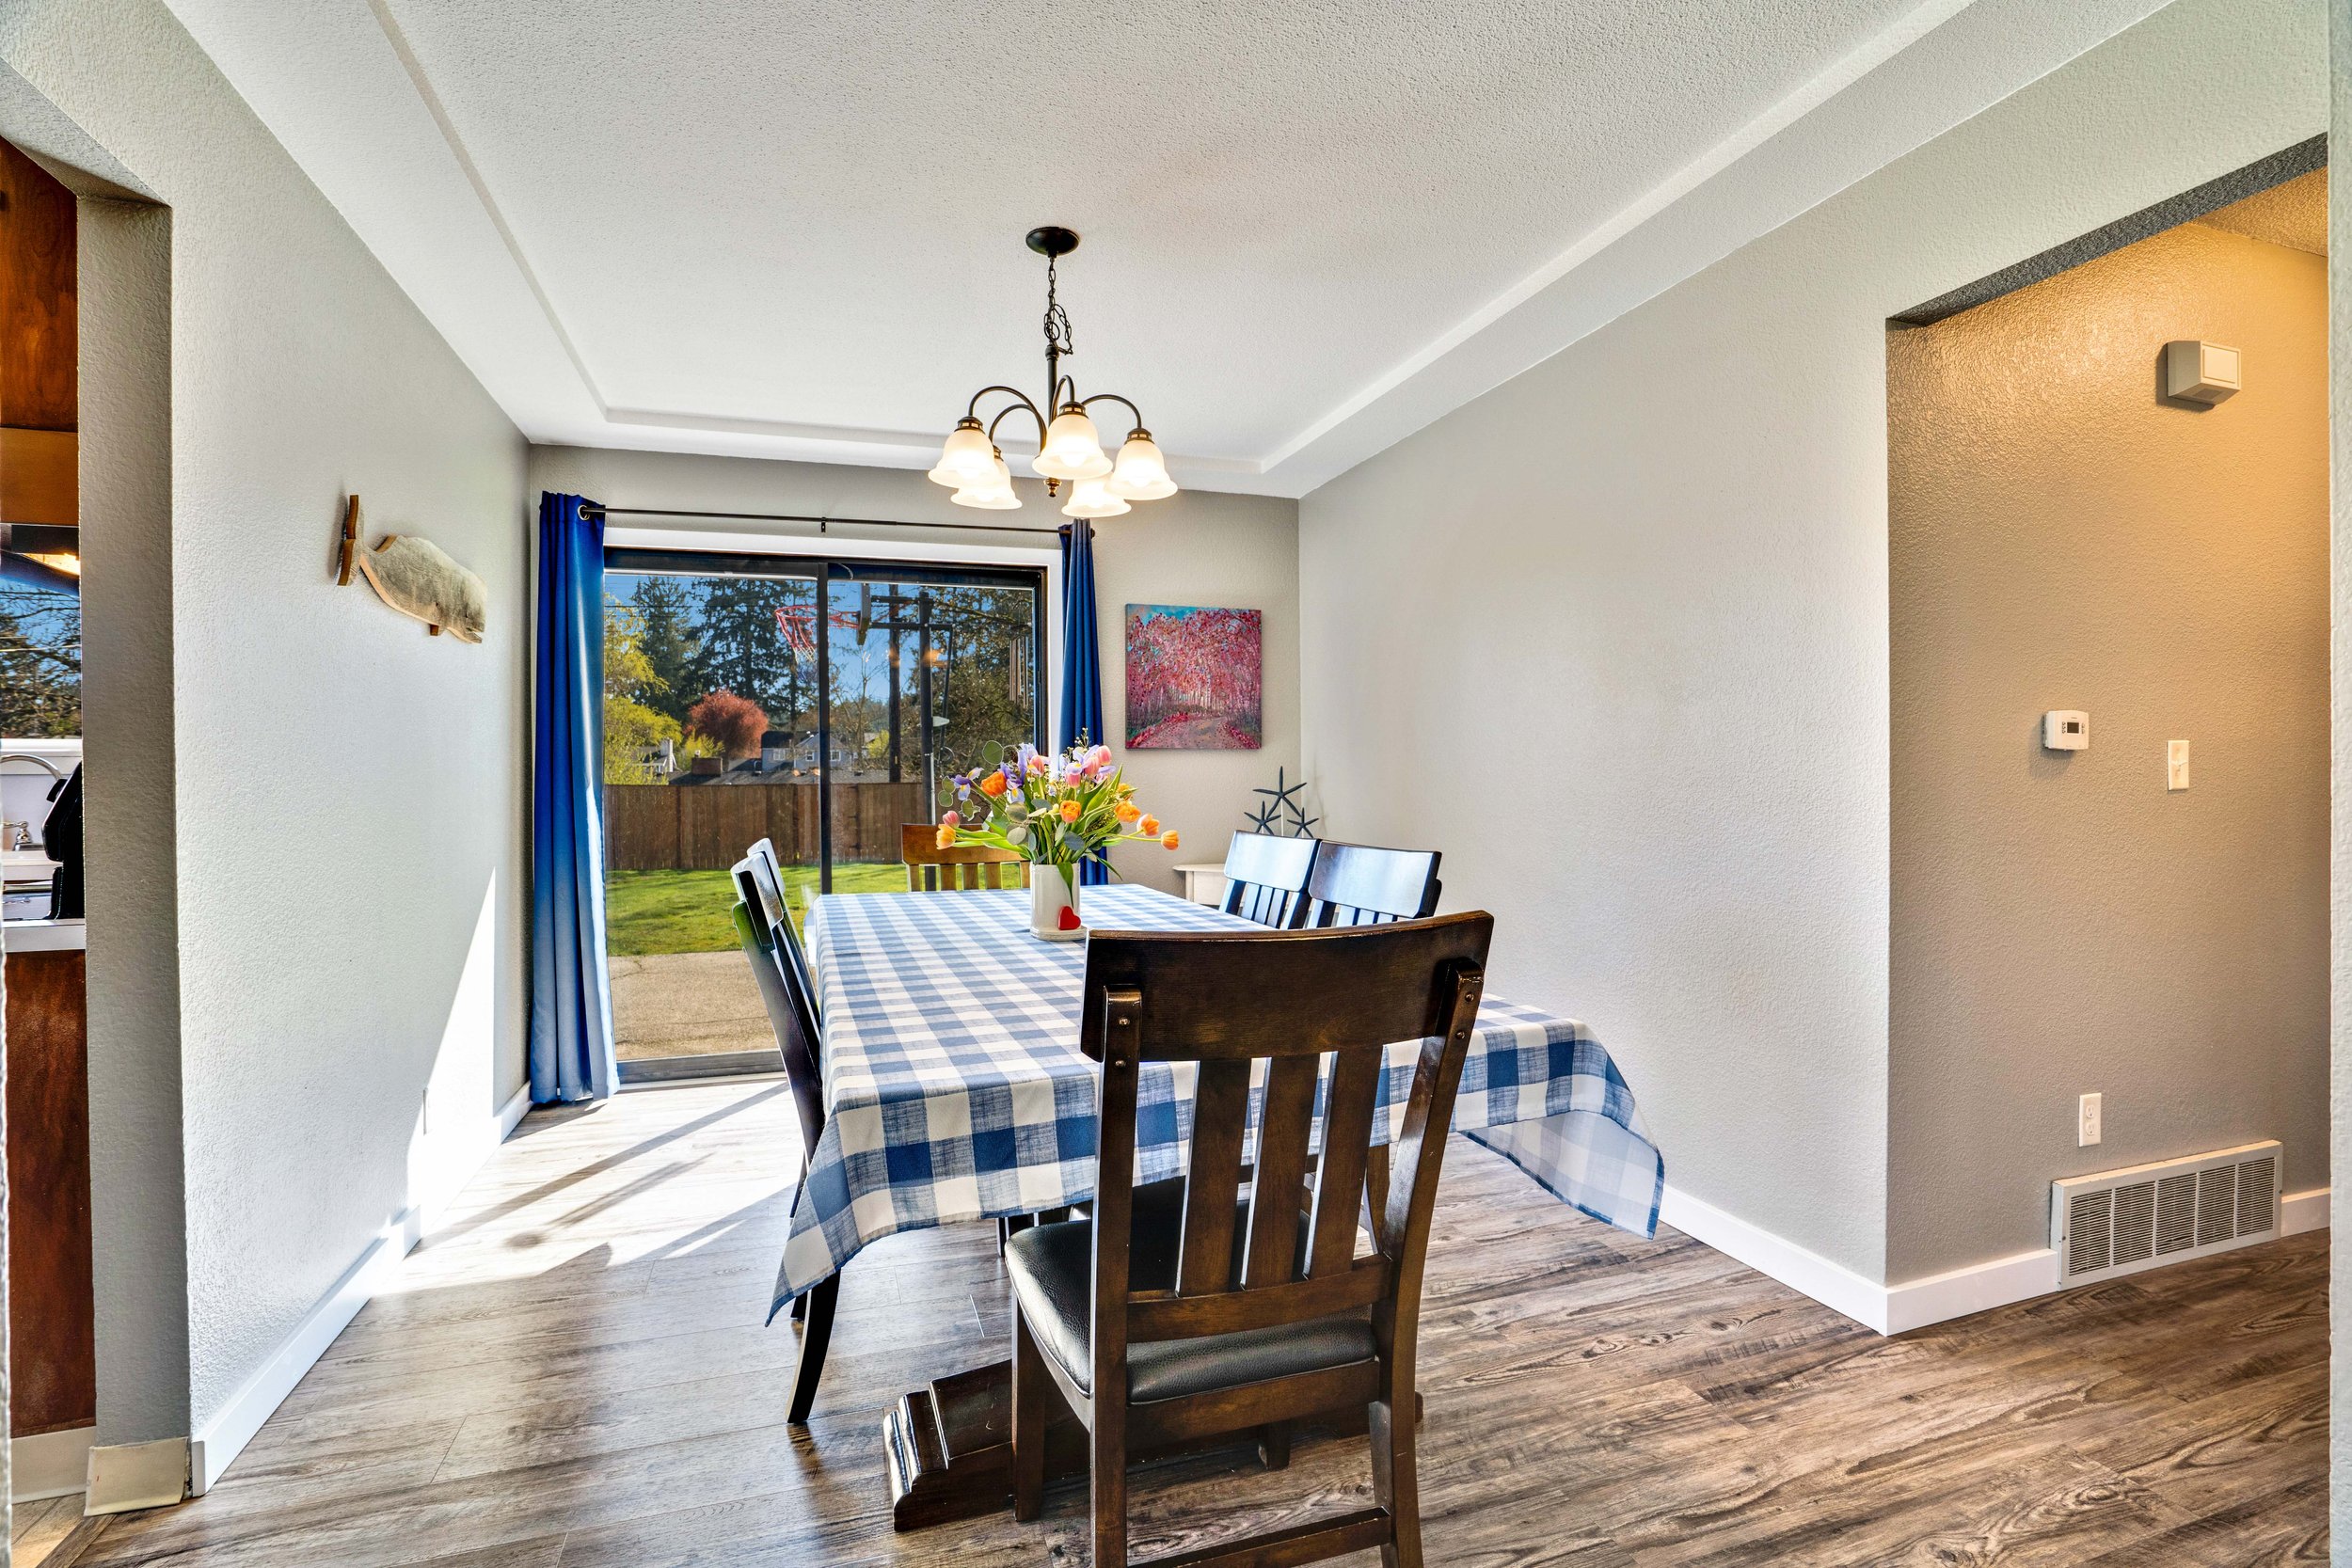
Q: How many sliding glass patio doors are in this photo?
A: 1